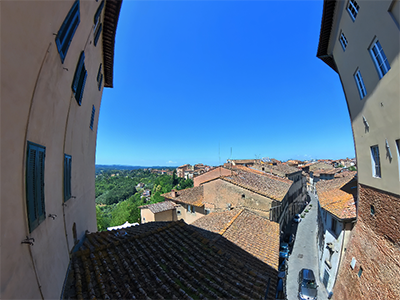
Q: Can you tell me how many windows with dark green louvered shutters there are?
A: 7